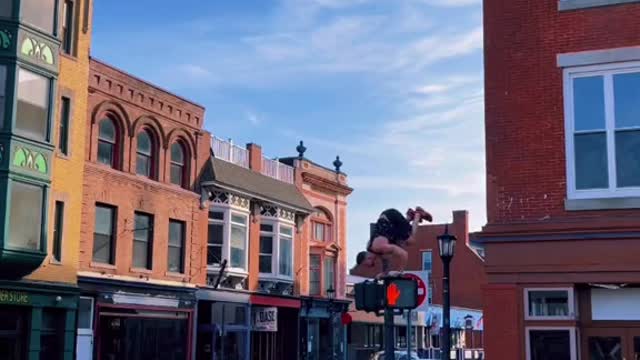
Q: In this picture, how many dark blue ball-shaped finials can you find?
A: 2